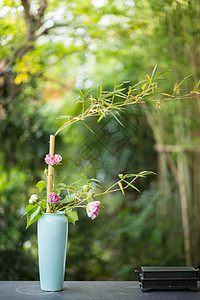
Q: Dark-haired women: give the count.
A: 0